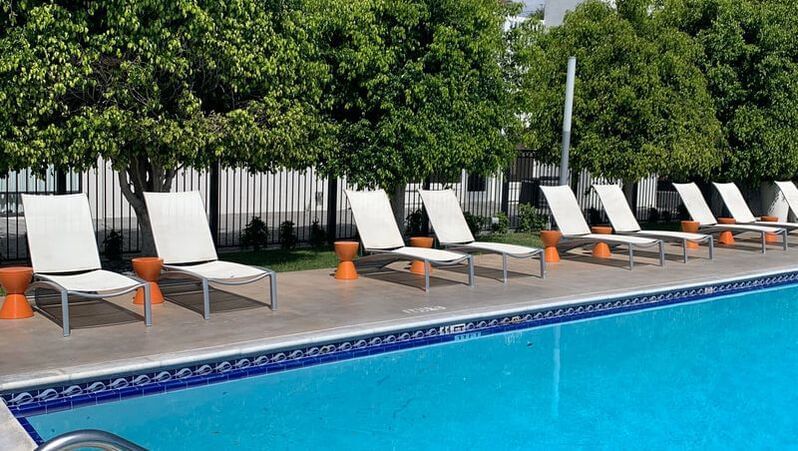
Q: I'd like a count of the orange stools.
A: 9